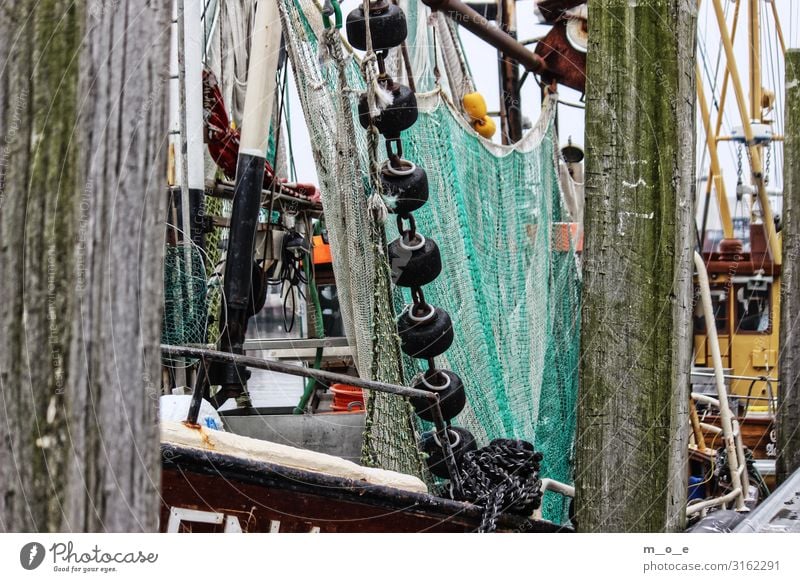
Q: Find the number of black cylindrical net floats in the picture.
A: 7